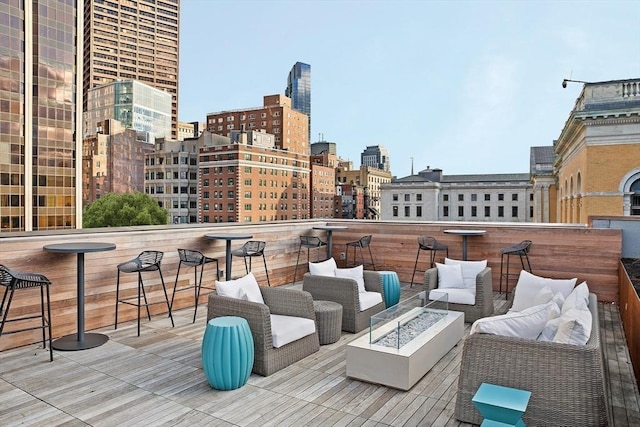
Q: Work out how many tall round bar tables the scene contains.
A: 4